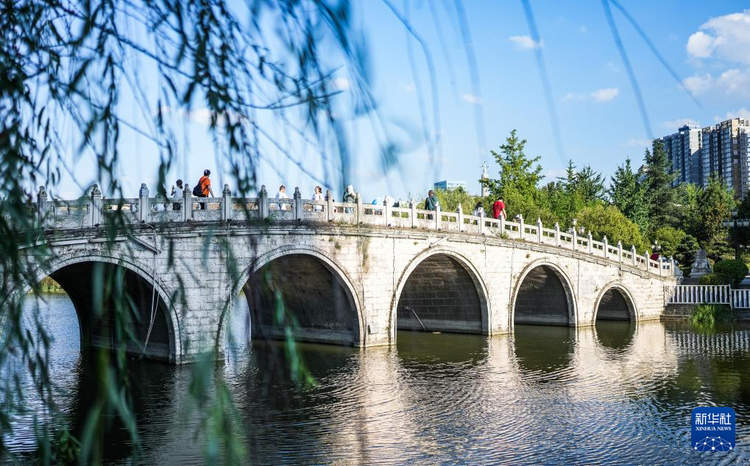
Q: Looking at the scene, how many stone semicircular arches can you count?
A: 5